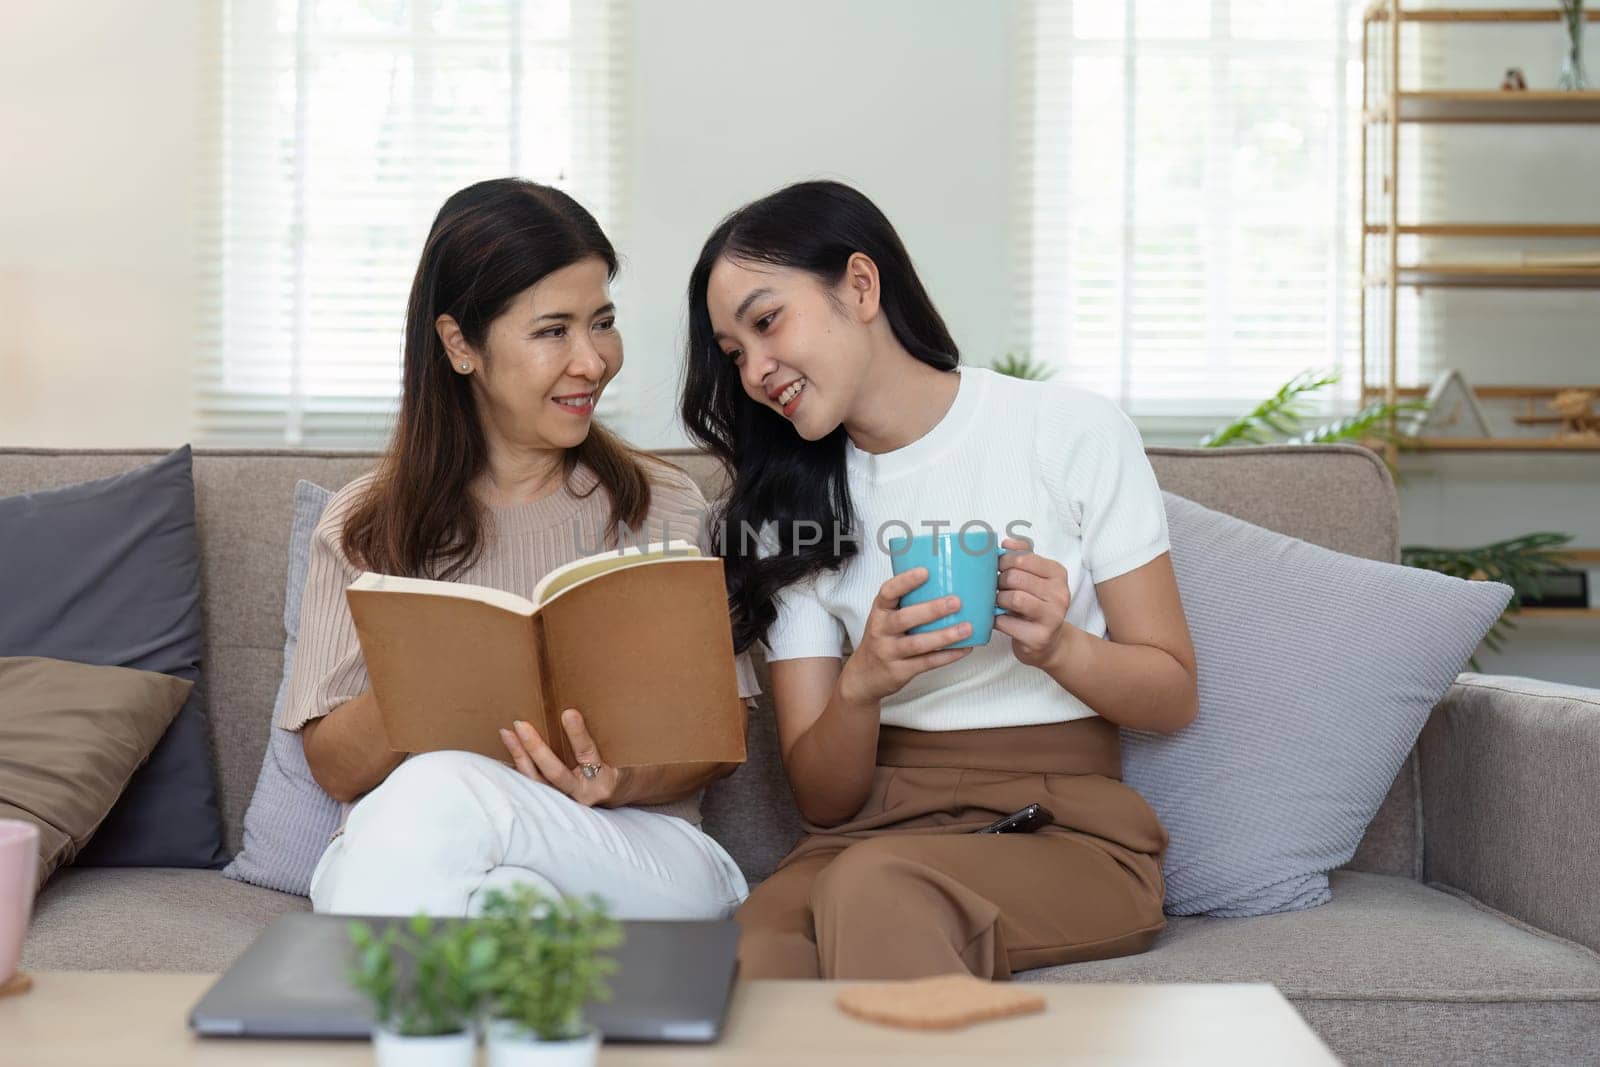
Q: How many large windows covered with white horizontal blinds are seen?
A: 2